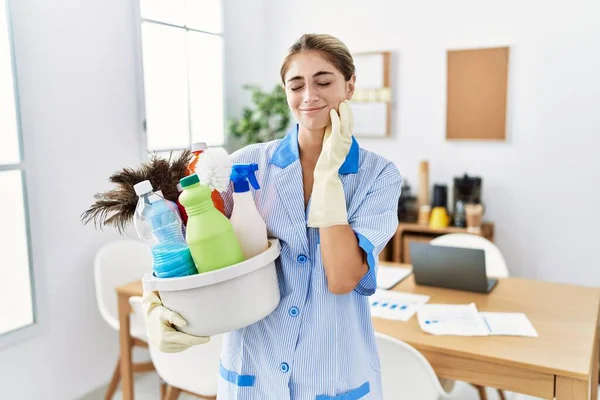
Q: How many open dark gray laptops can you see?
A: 1